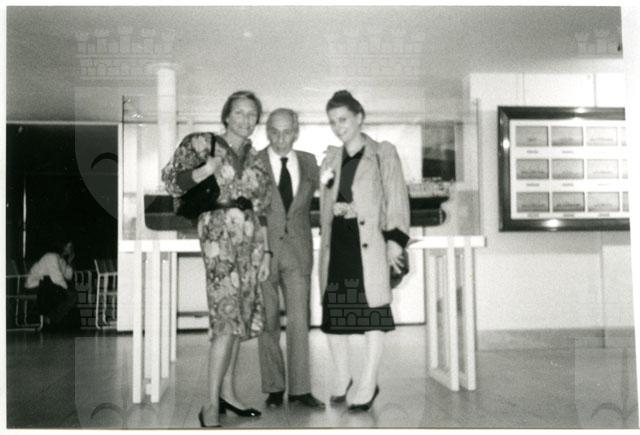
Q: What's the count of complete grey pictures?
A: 9